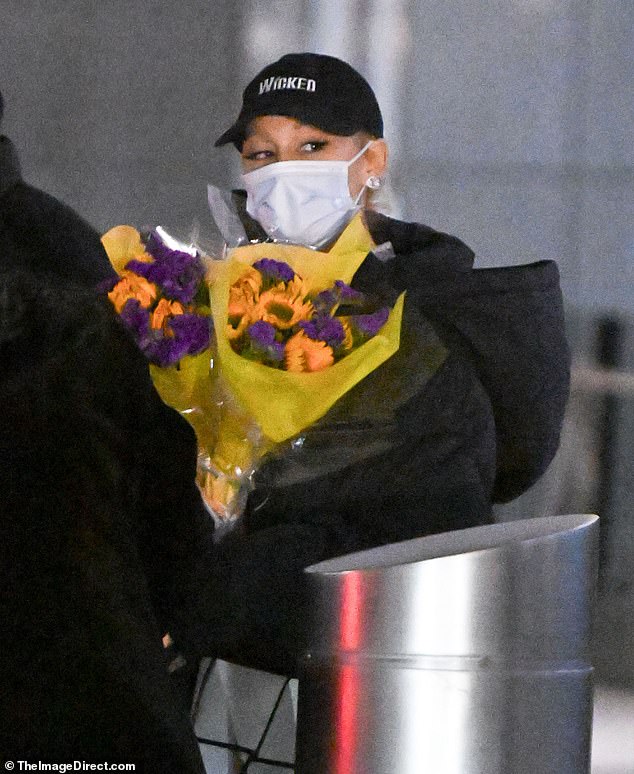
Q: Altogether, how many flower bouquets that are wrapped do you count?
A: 2